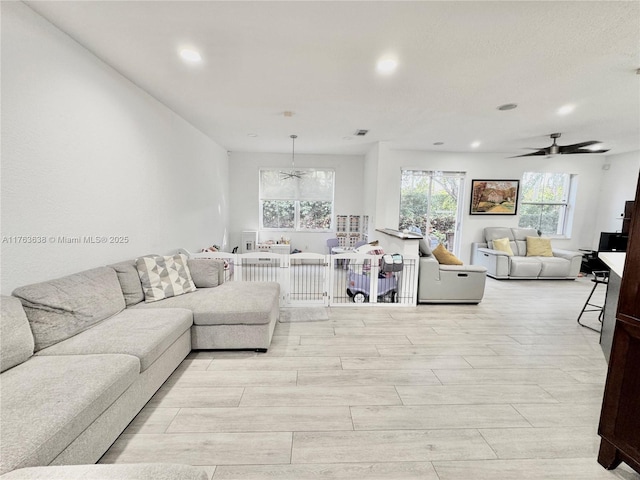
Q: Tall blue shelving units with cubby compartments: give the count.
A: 0